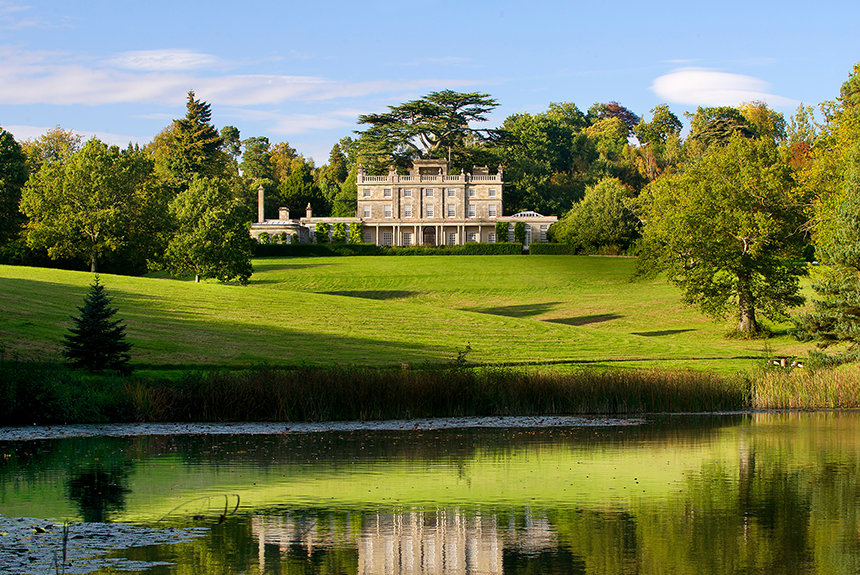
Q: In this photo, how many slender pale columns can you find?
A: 10